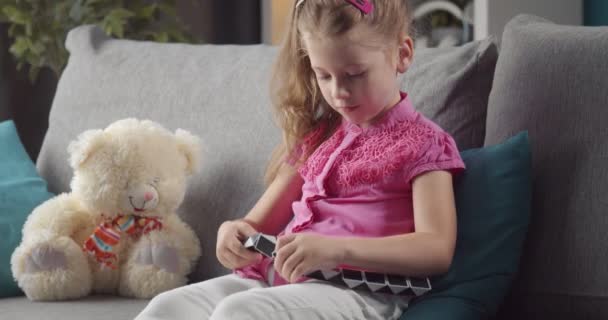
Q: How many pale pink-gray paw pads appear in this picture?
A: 2